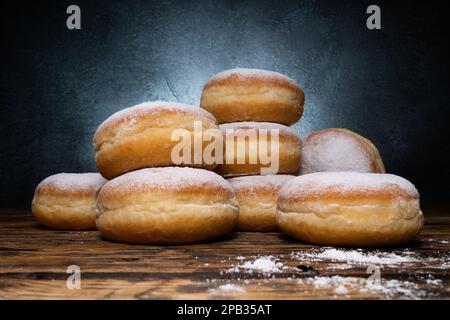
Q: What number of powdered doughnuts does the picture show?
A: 8